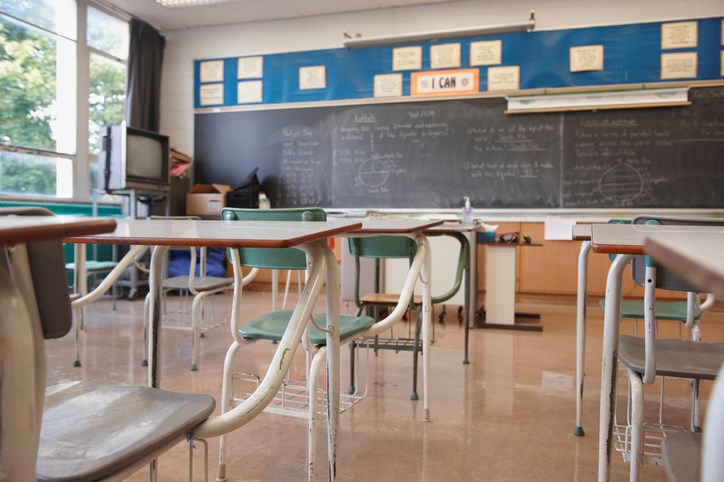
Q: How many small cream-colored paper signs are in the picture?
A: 13